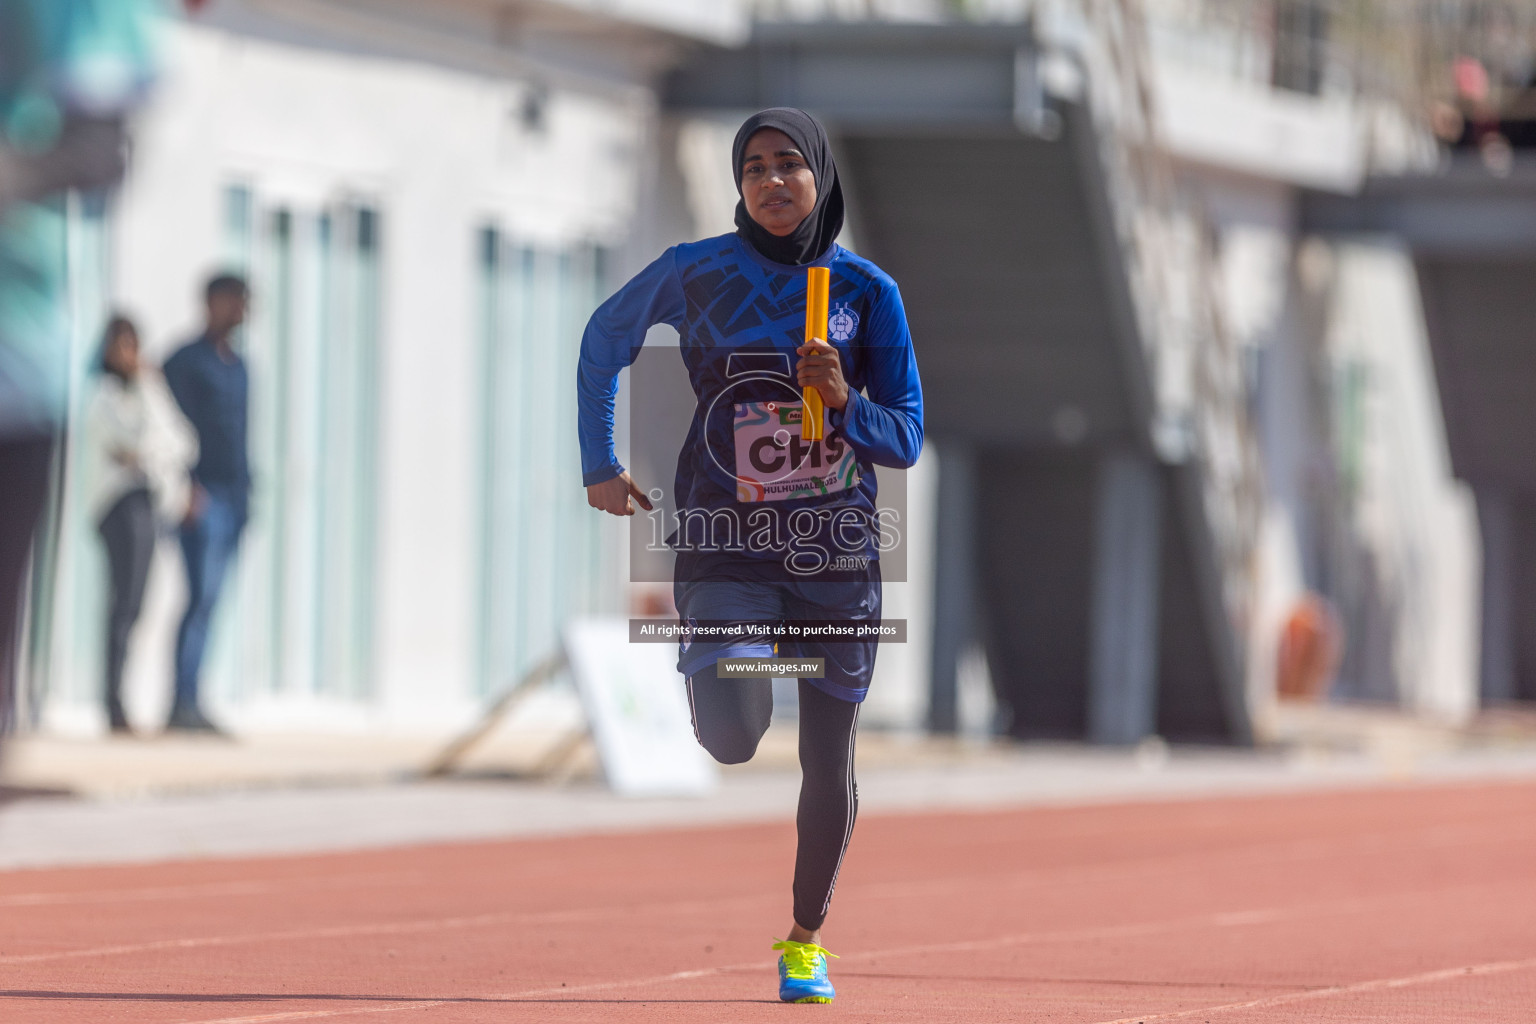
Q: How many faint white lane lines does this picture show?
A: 4